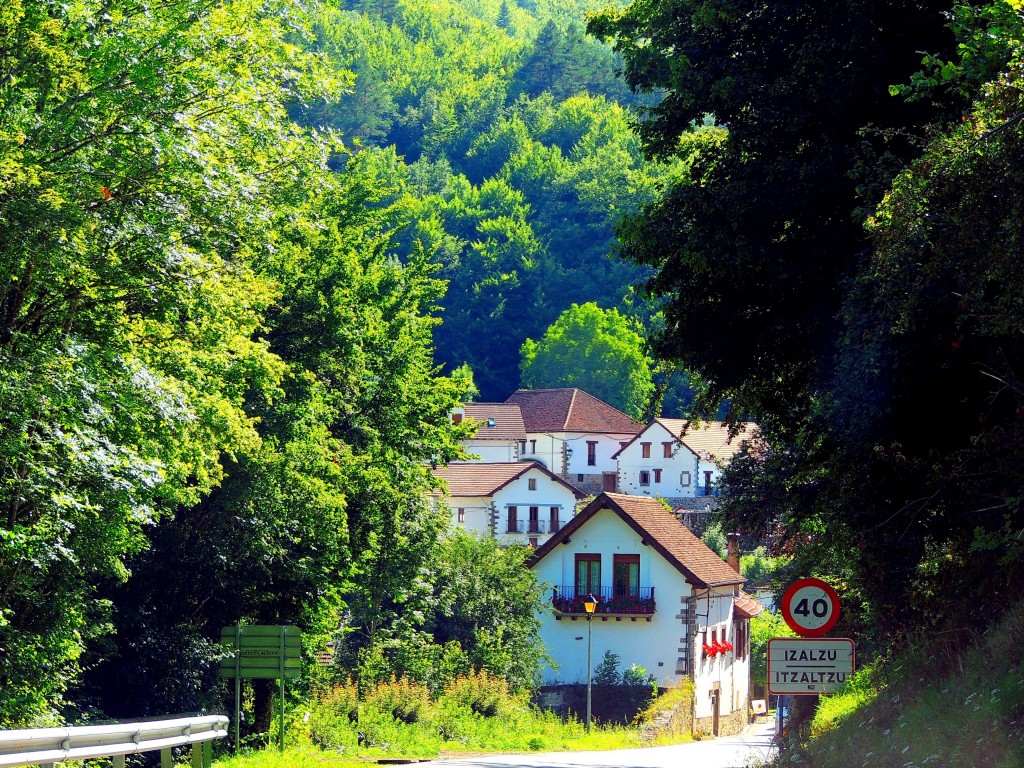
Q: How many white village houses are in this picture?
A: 5